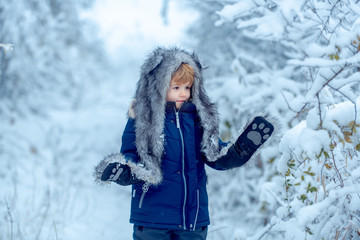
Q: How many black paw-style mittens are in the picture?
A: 2